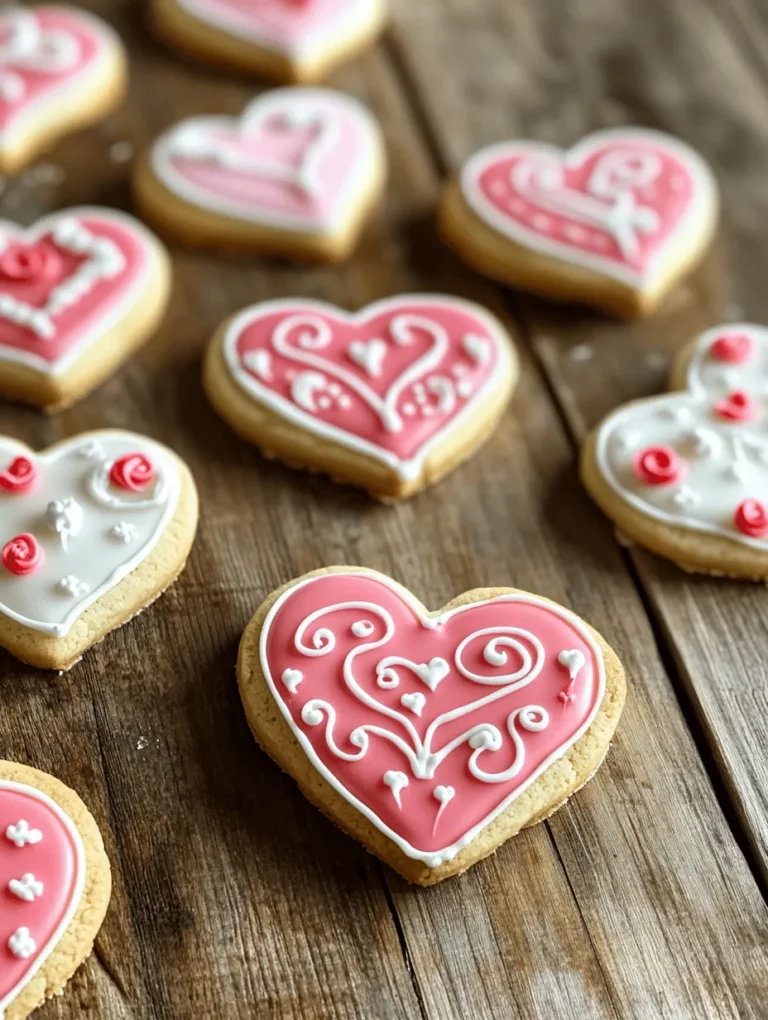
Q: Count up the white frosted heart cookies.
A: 2